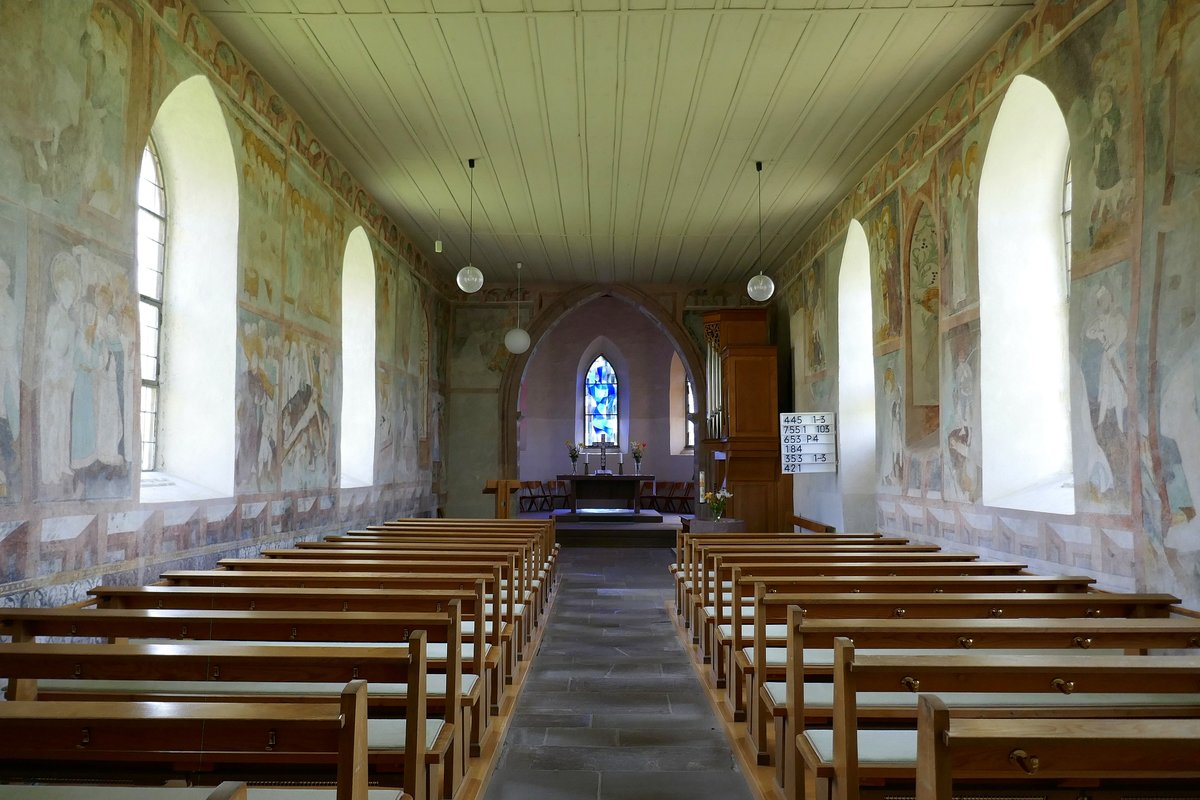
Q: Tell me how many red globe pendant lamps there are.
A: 0